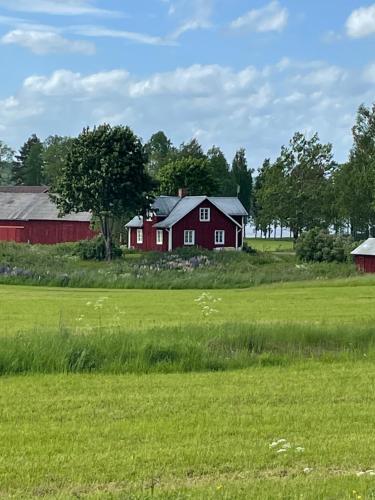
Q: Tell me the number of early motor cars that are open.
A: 0